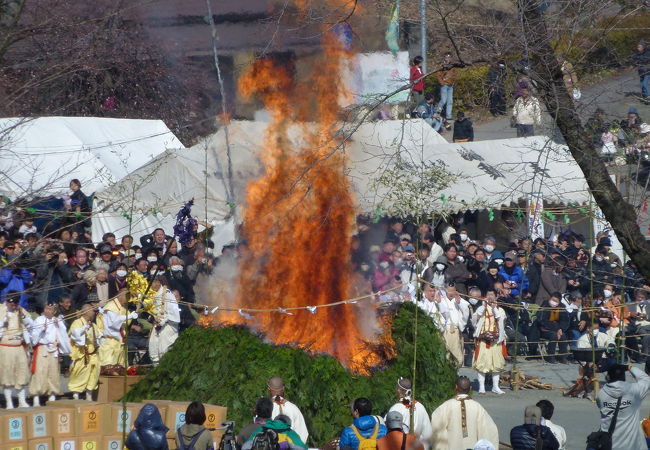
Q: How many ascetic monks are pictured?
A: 11